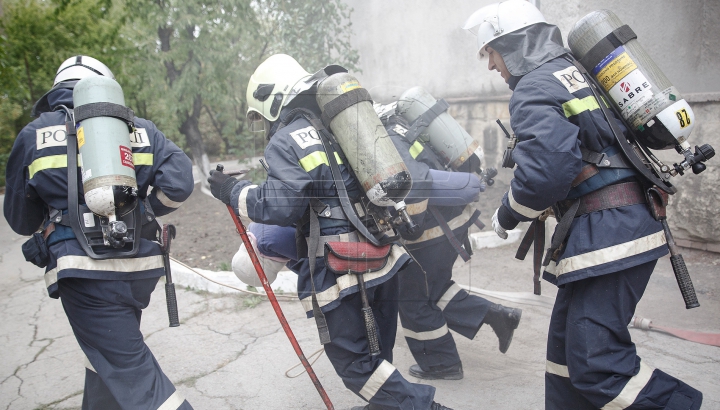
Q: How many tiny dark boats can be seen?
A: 0